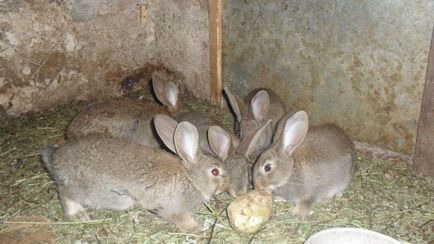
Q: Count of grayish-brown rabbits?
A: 5